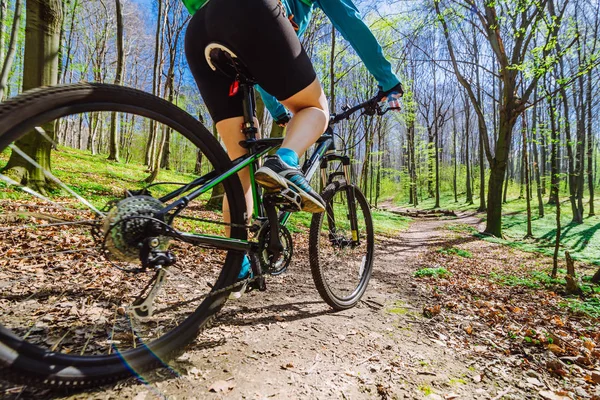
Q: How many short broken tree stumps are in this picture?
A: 1